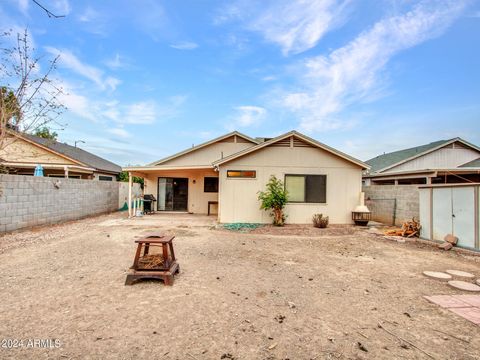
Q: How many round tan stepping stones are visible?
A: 3